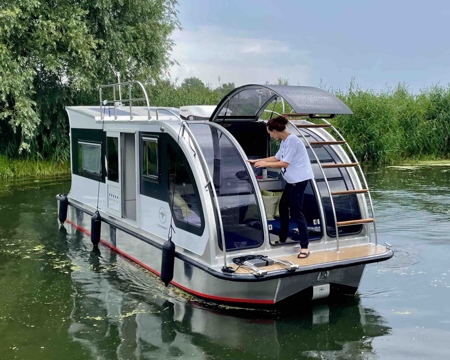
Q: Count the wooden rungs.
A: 6